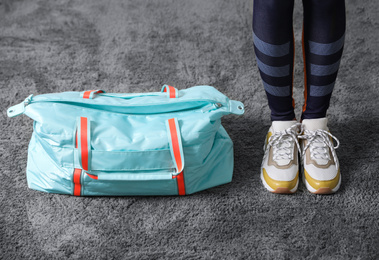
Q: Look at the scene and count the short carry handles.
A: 2